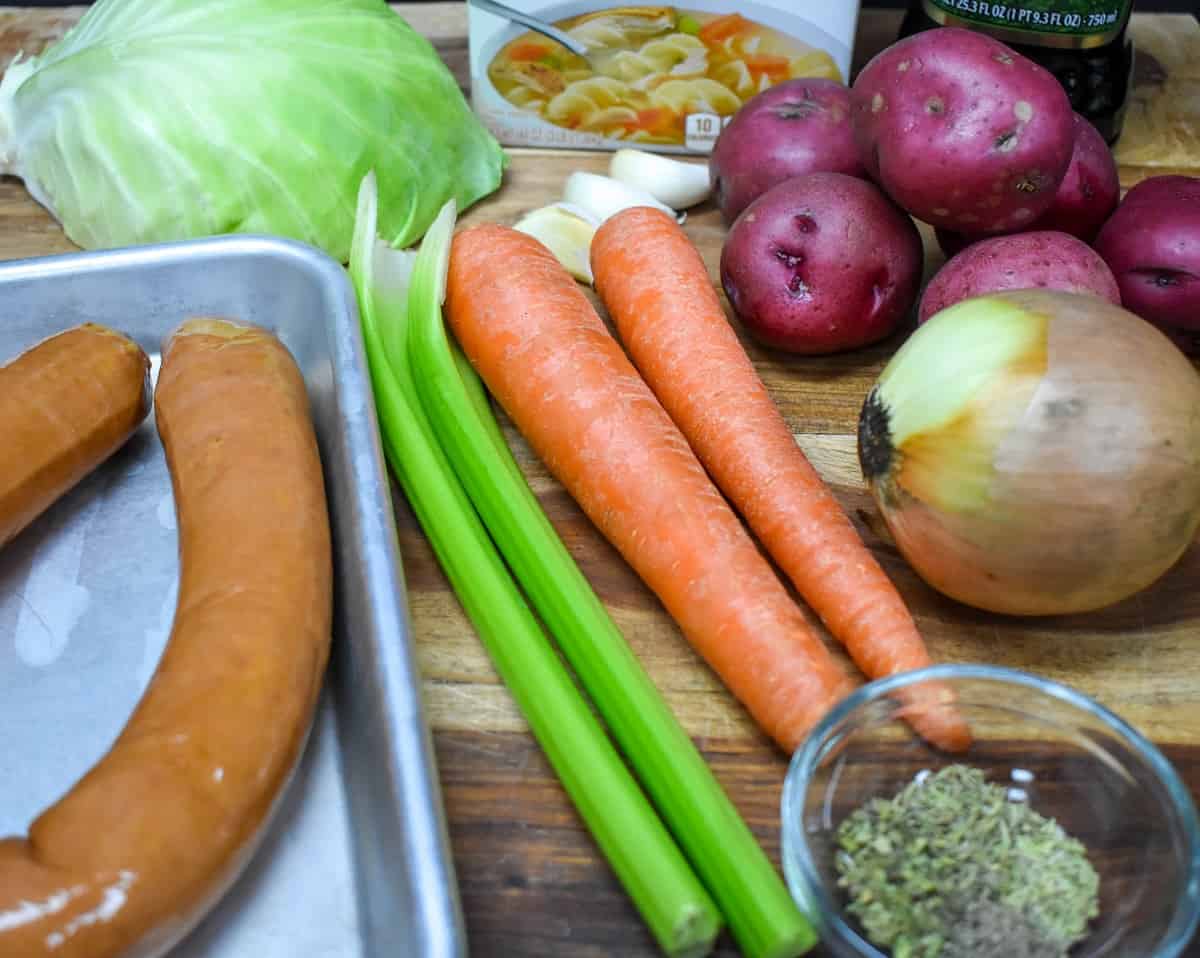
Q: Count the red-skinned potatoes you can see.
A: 6